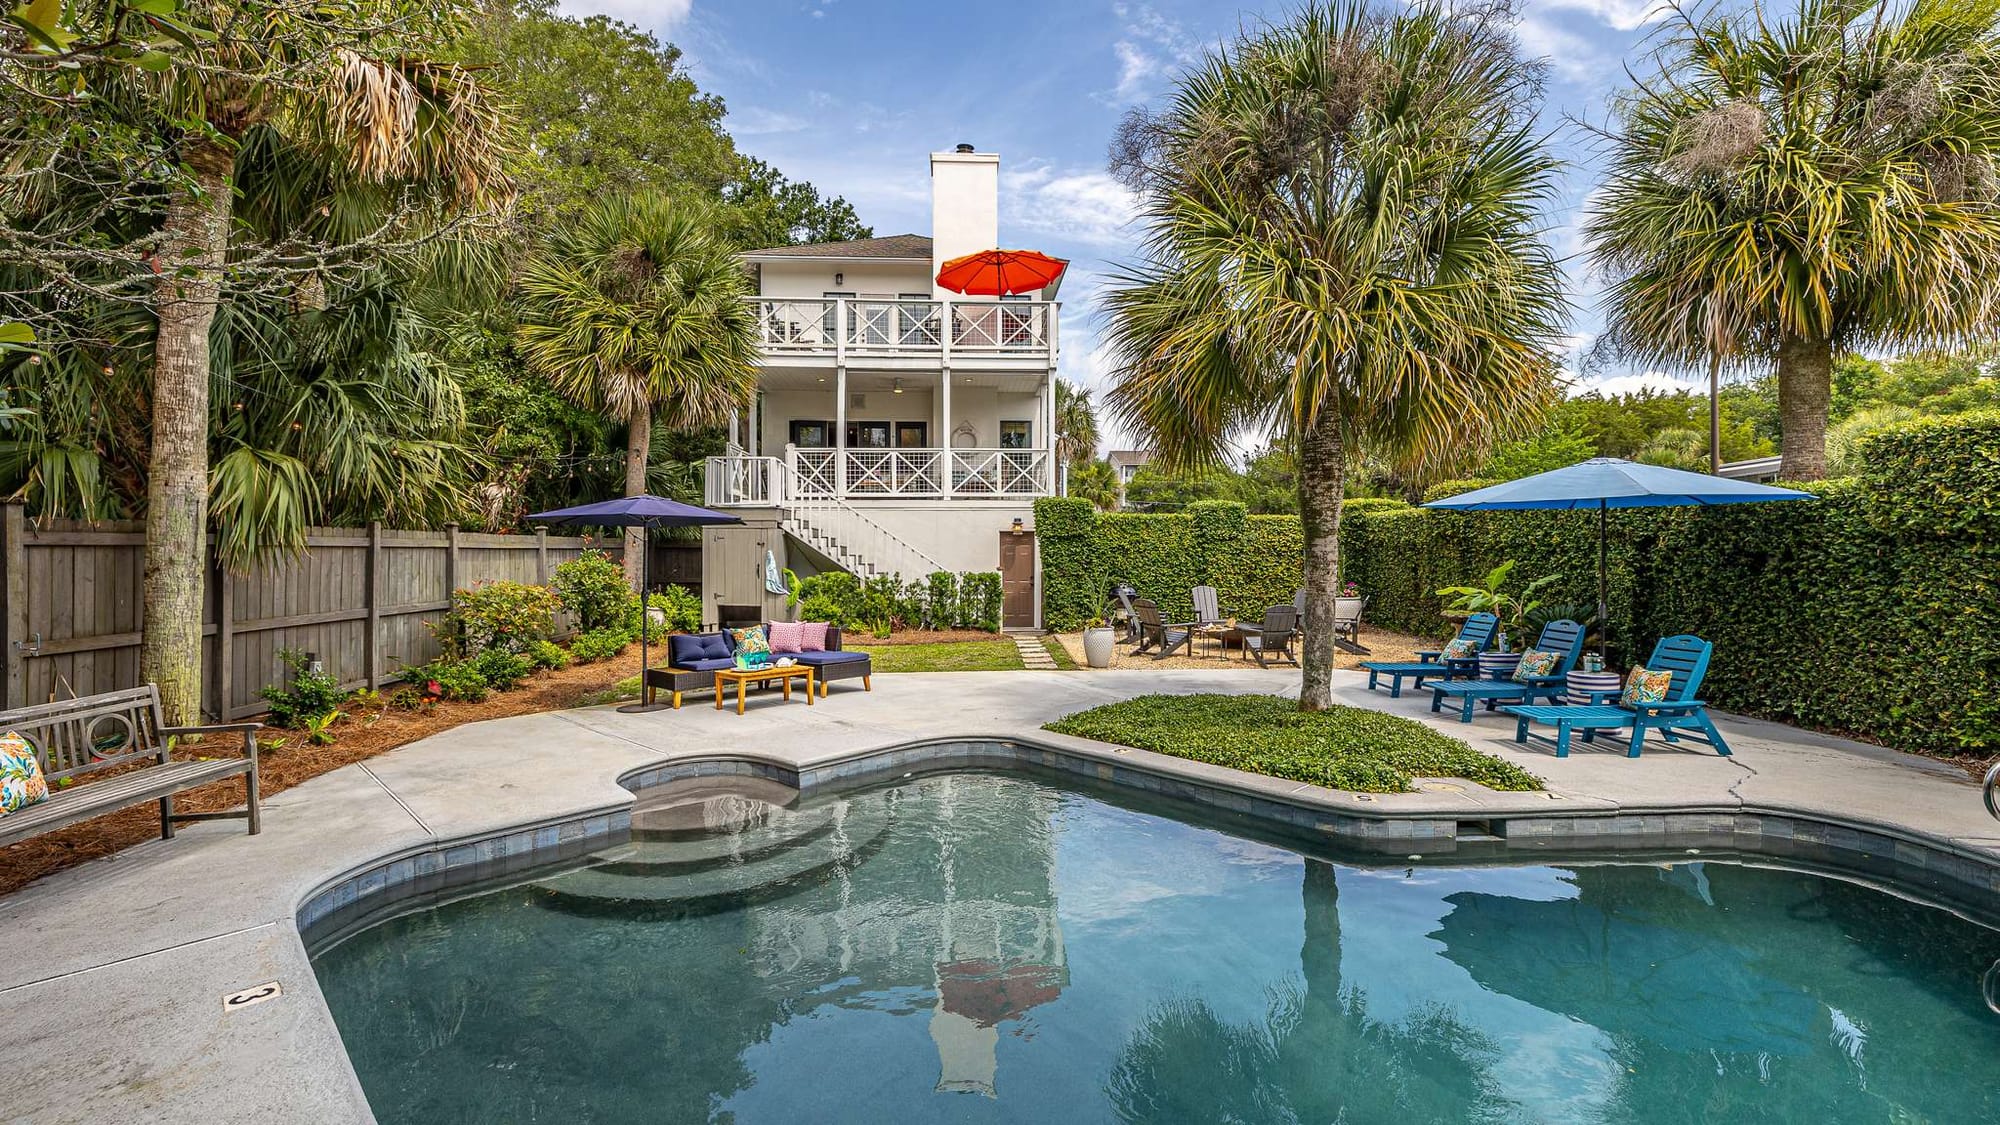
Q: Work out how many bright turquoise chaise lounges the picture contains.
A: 3